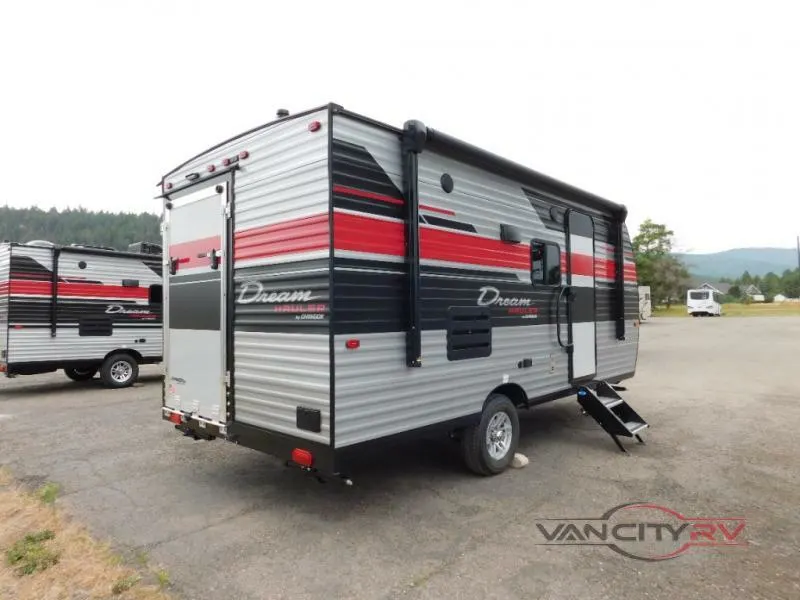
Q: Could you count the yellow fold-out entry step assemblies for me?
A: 0